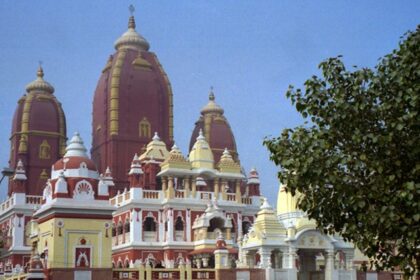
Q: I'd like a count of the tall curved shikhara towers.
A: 3